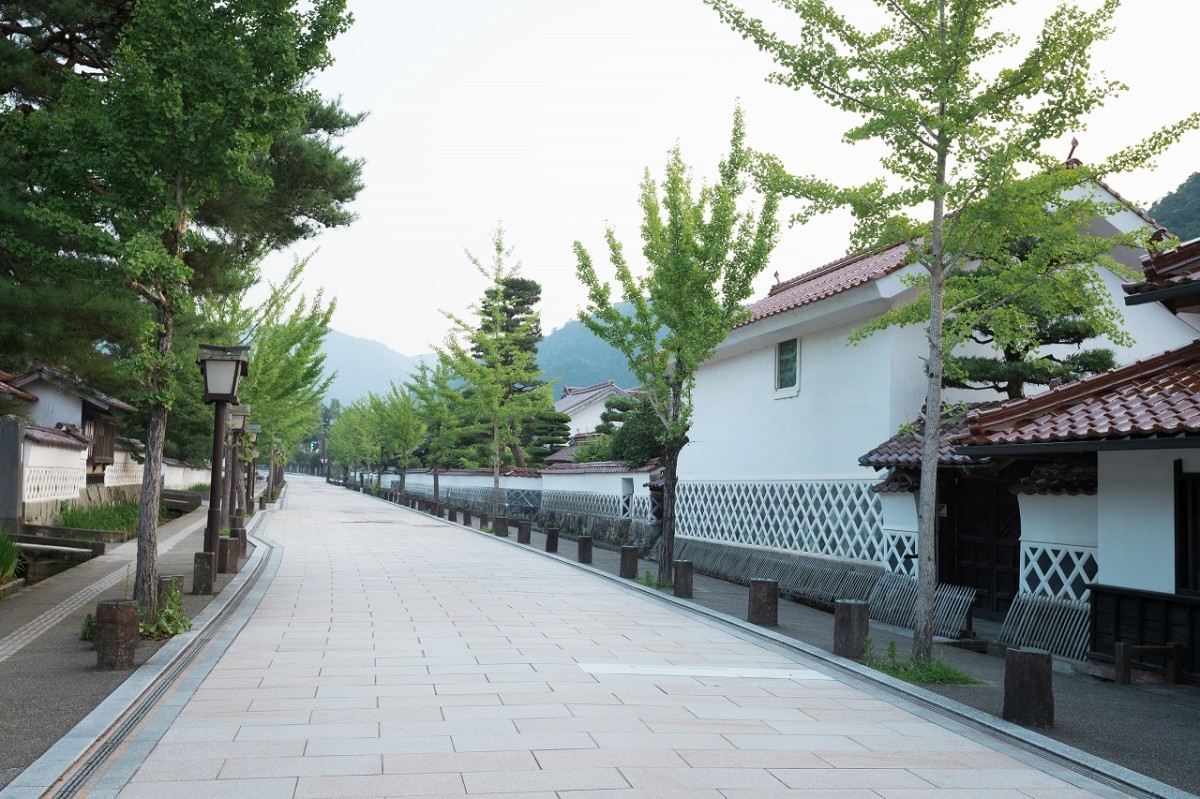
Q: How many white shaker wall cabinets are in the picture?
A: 0